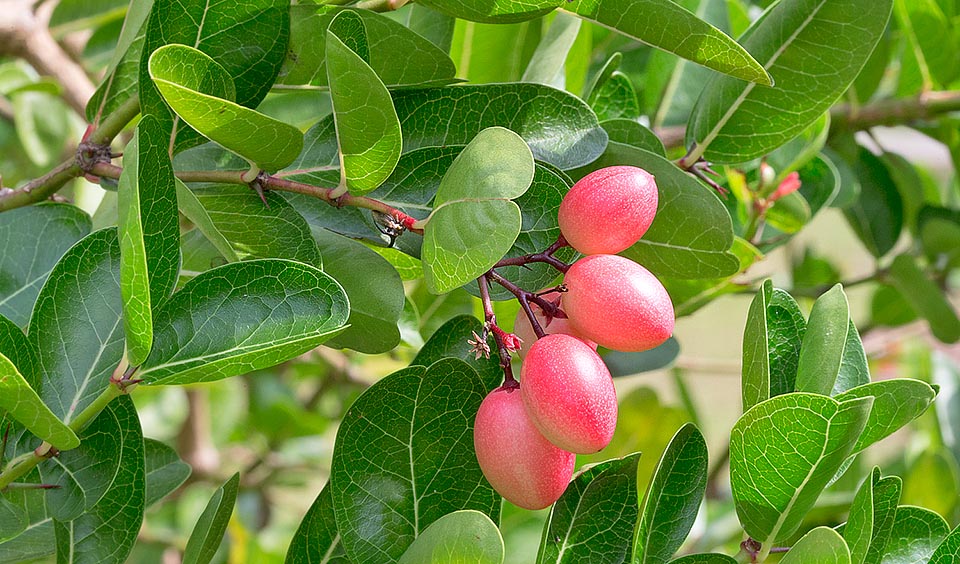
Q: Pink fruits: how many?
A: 5